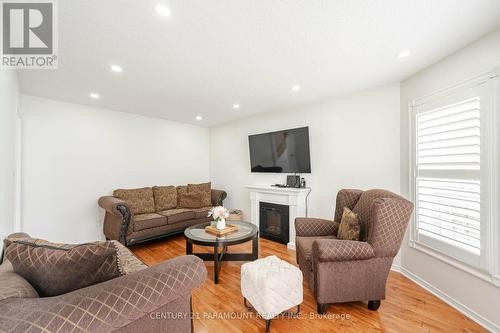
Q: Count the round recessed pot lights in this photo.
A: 7